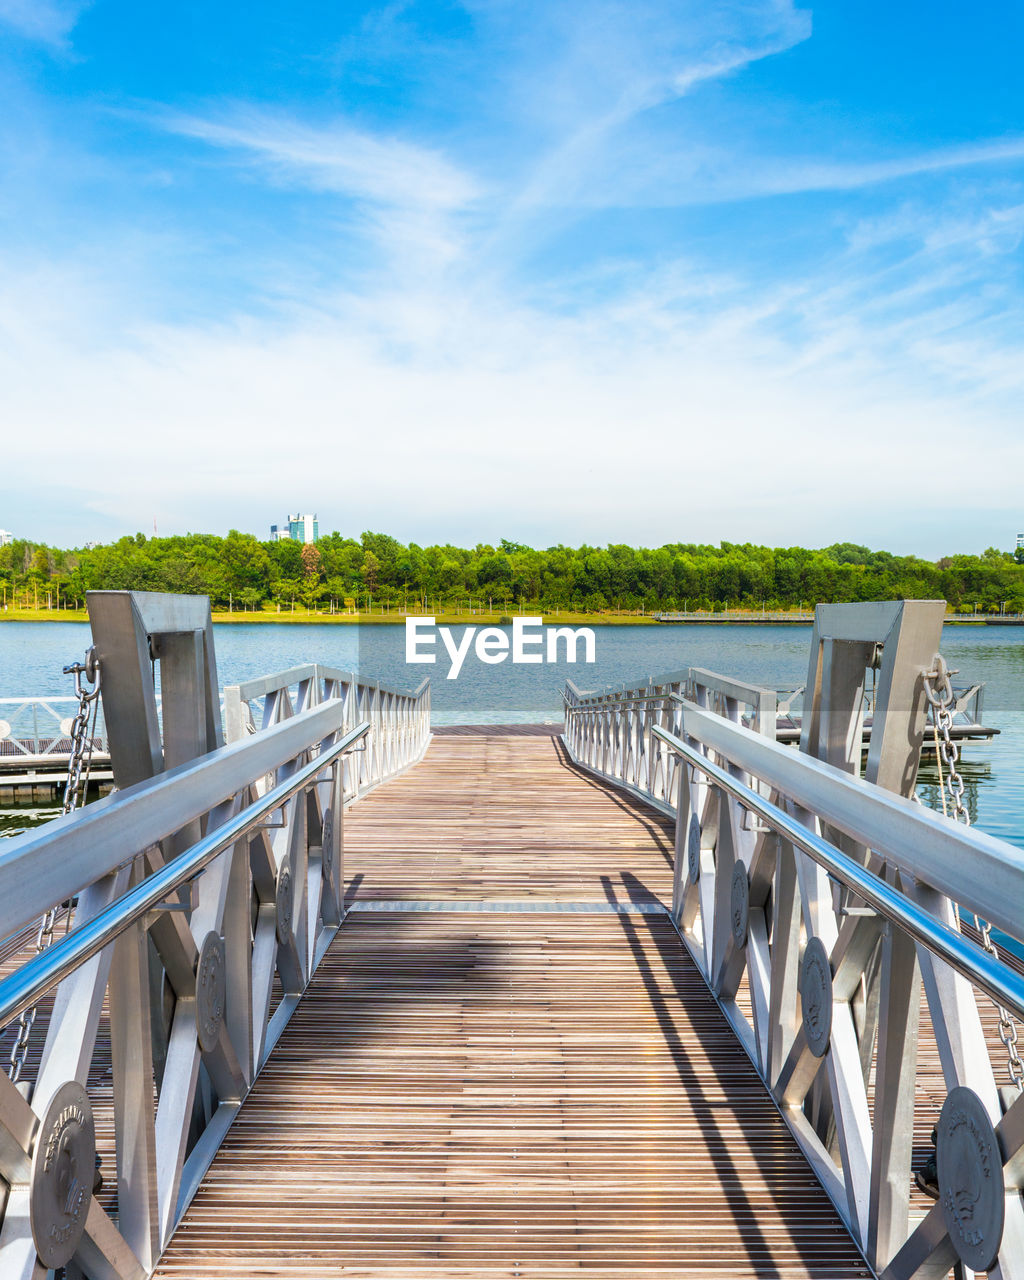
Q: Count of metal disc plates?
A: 8